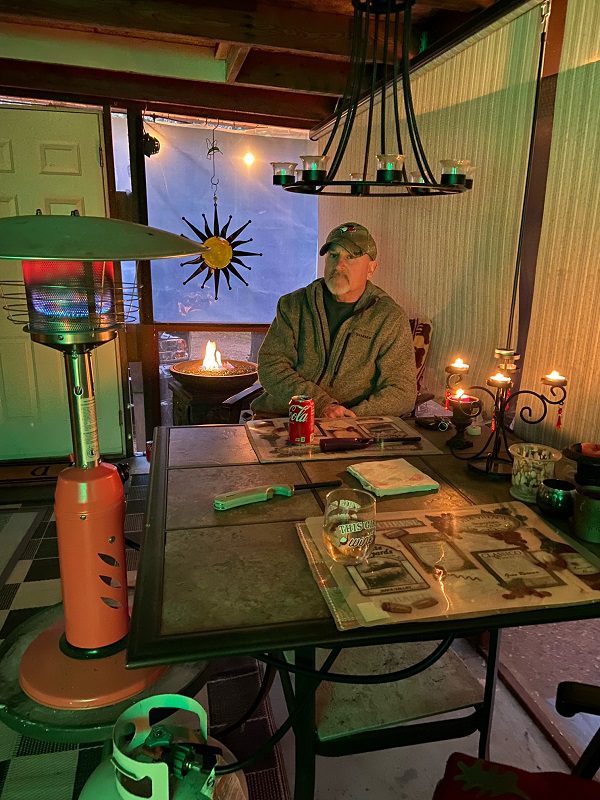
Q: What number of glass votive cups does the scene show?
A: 8